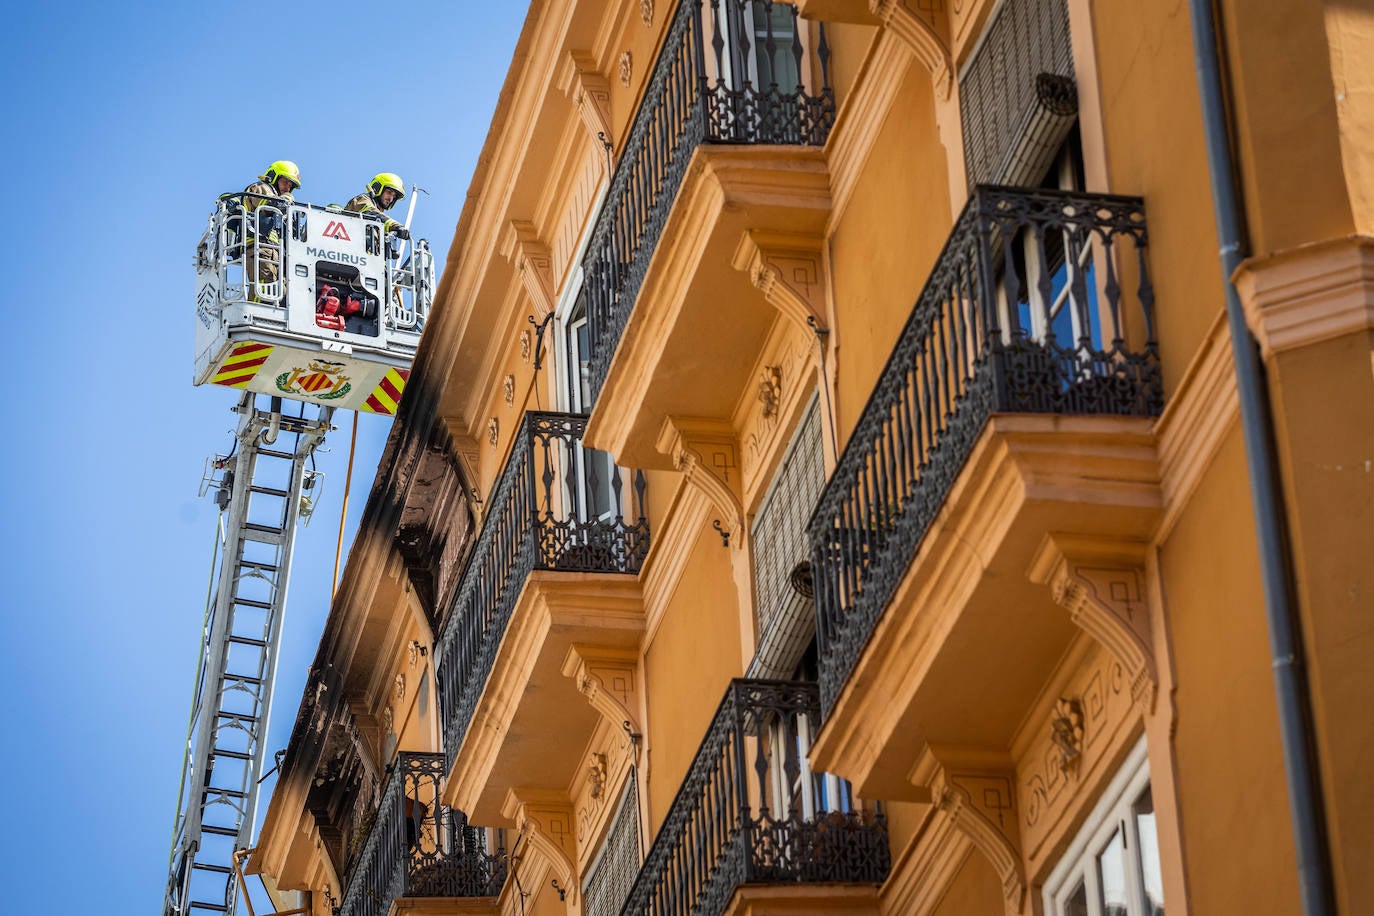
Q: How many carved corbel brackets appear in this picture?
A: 13